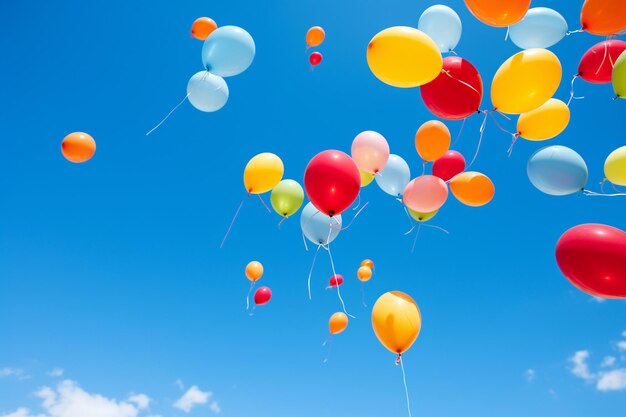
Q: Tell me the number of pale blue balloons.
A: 7